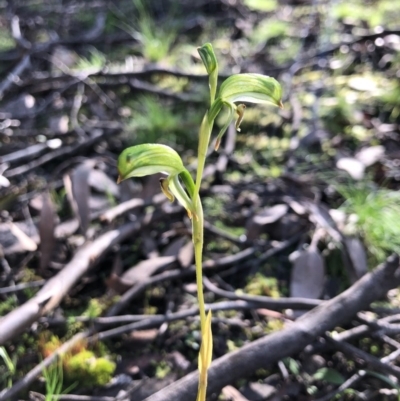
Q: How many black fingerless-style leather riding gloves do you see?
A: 0